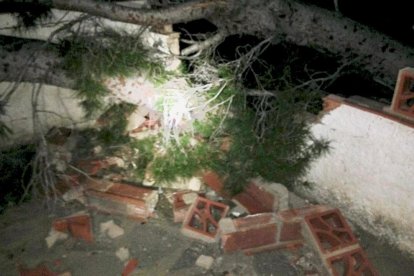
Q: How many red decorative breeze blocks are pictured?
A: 4